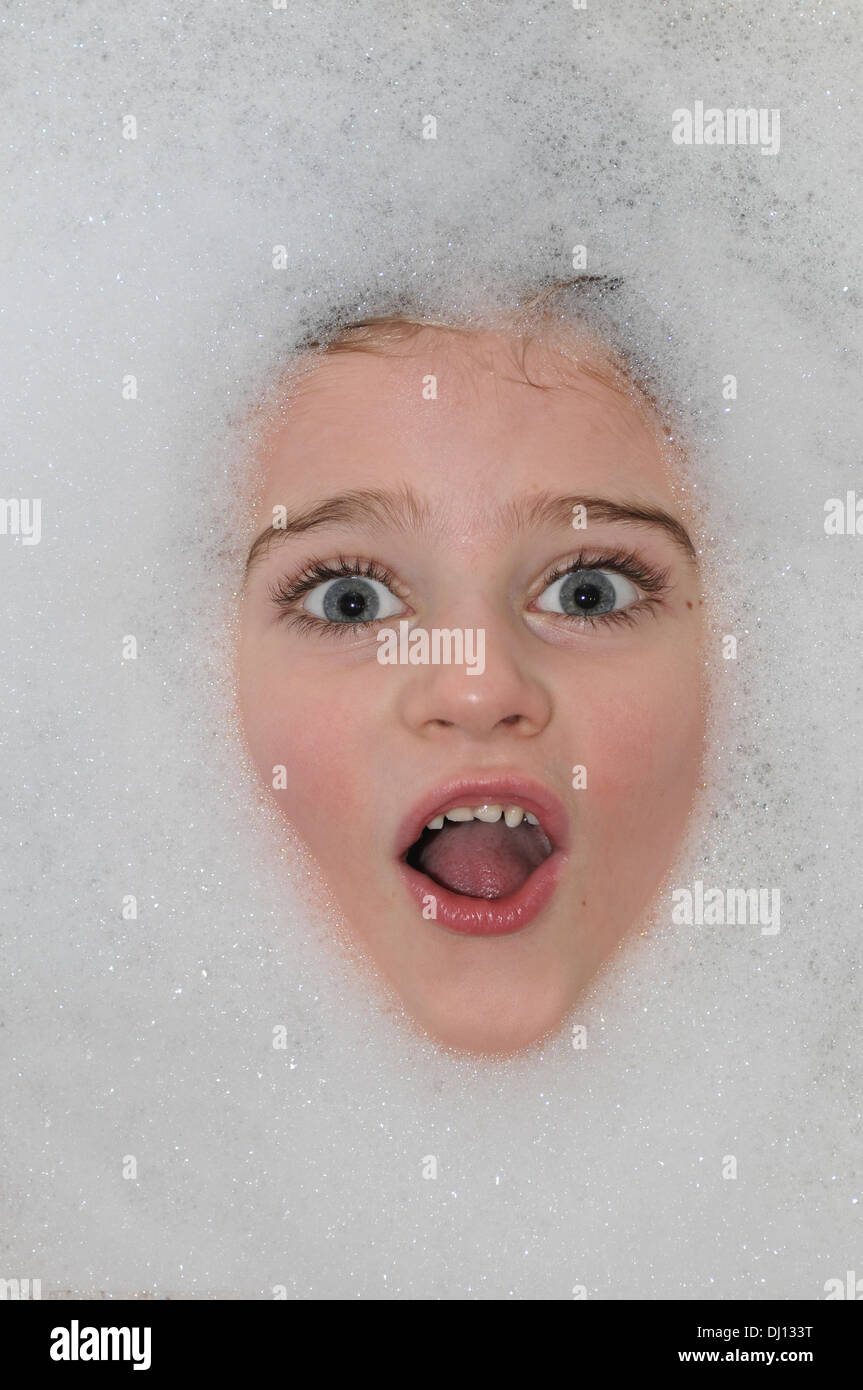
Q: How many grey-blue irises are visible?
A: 2